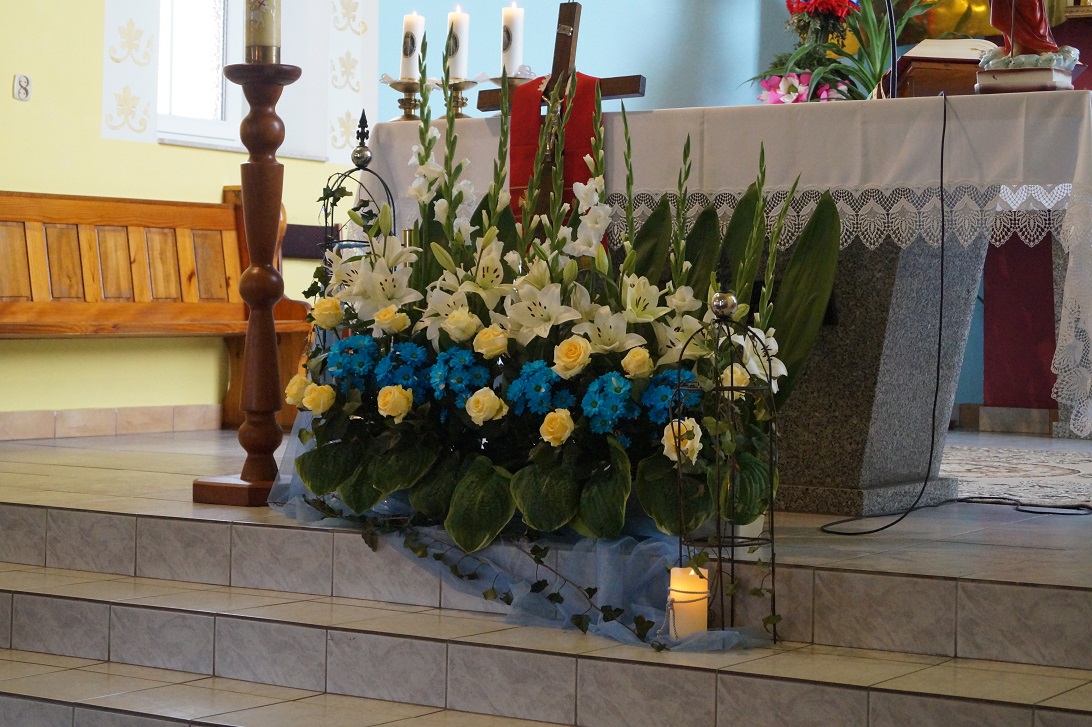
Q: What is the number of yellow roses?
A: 13